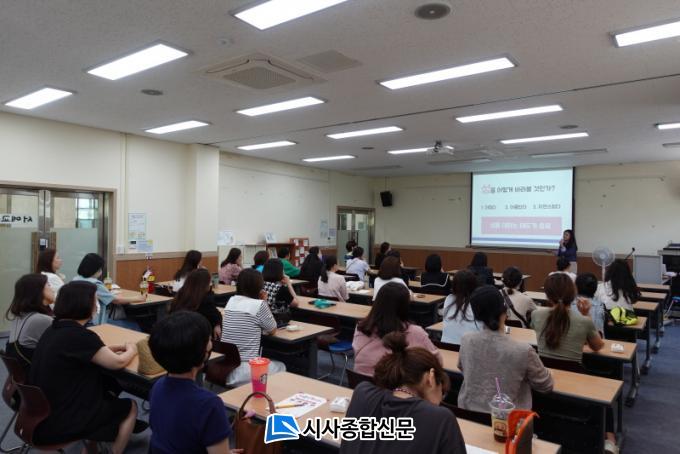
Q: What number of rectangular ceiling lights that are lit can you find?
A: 14